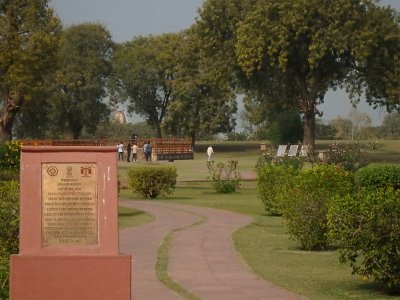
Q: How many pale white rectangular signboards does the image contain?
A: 3